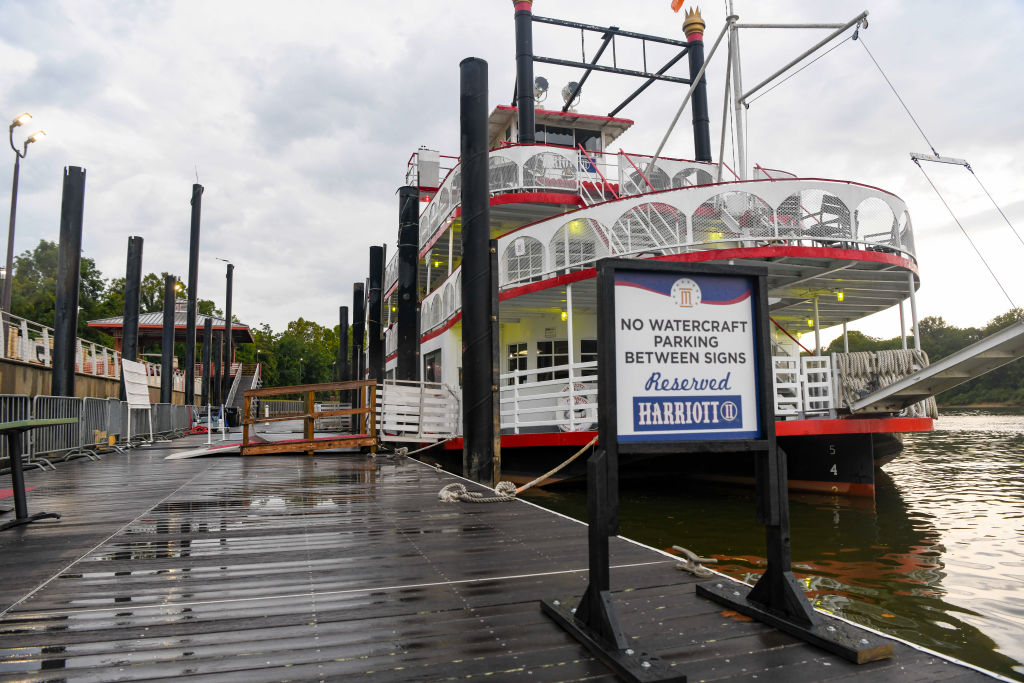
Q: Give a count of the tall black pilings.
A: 12